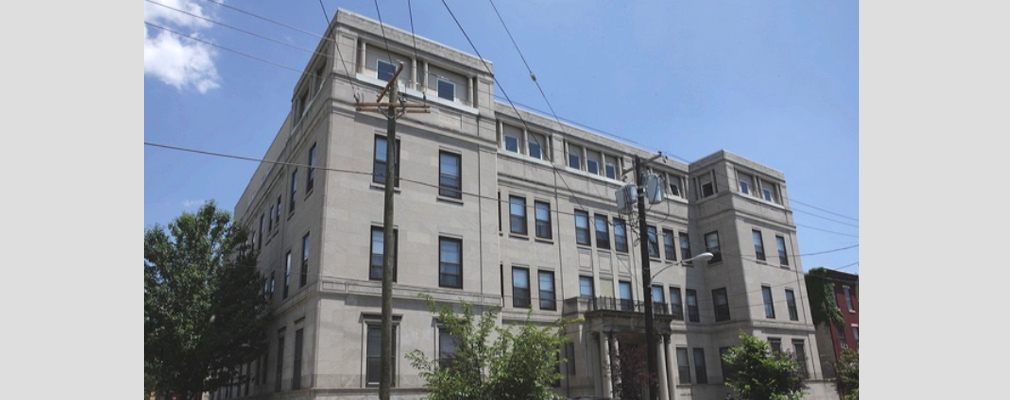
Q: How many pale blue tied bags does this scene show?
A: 0